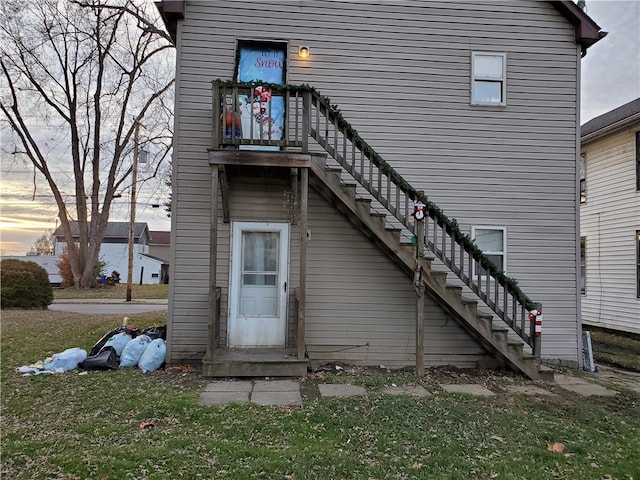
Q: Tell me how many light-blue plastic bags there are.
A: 4